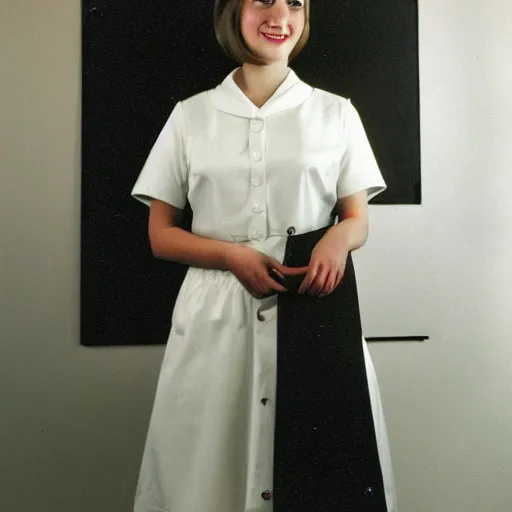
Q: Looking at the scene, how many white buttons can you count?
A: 5